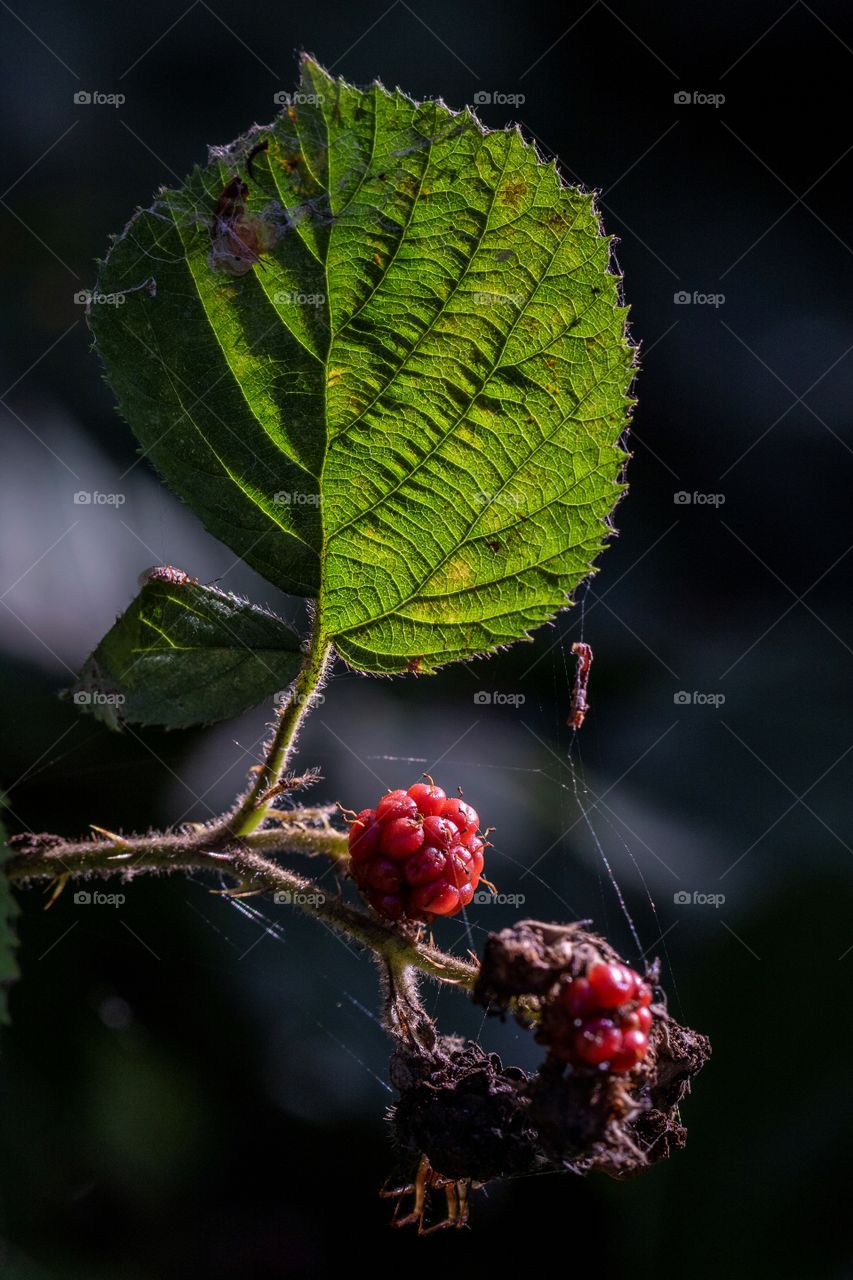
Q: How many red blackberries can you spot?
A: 2